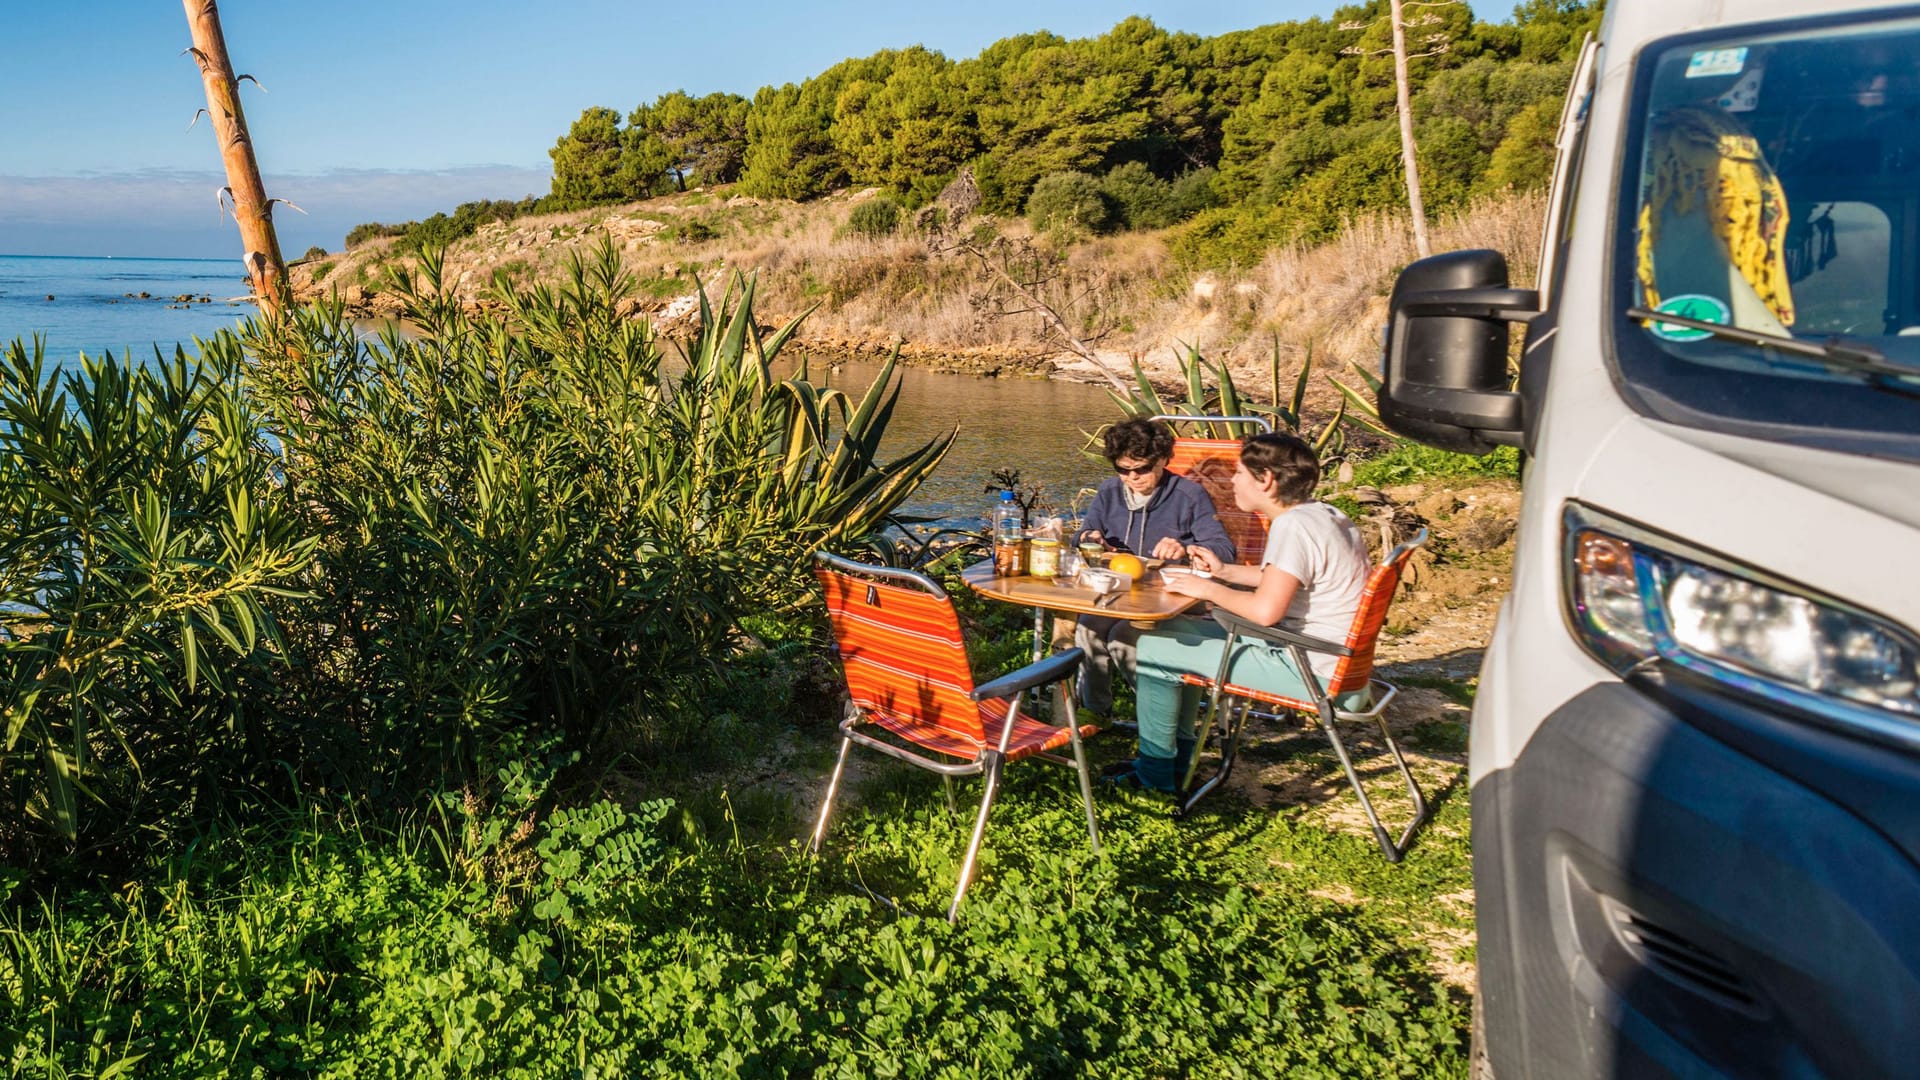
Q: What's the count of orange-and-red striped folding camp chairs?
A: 3